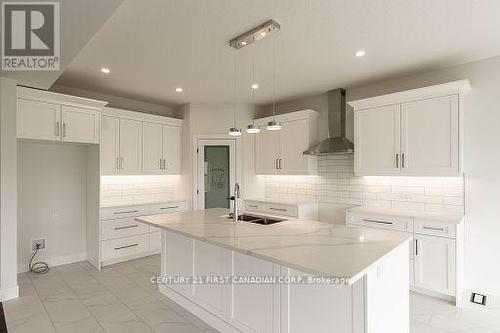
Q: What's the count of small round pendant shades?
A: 3